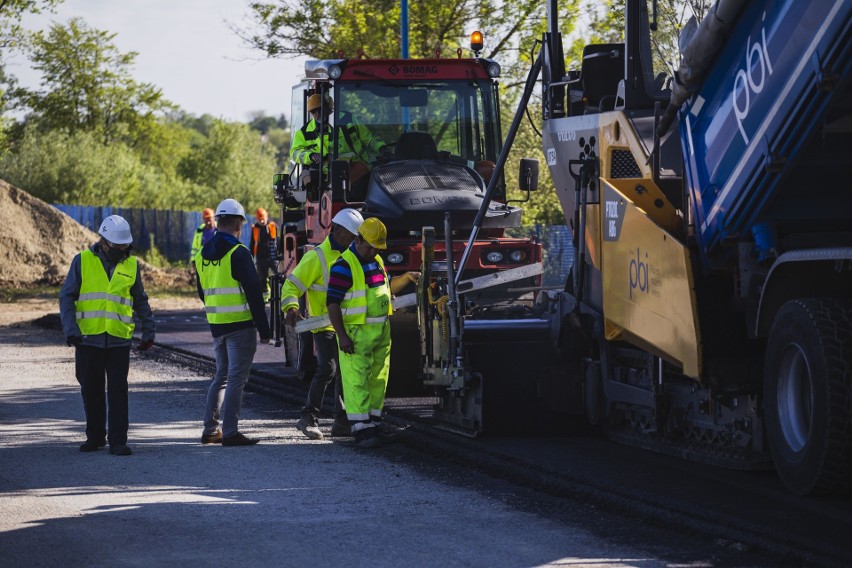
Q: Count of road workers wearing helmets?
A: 7